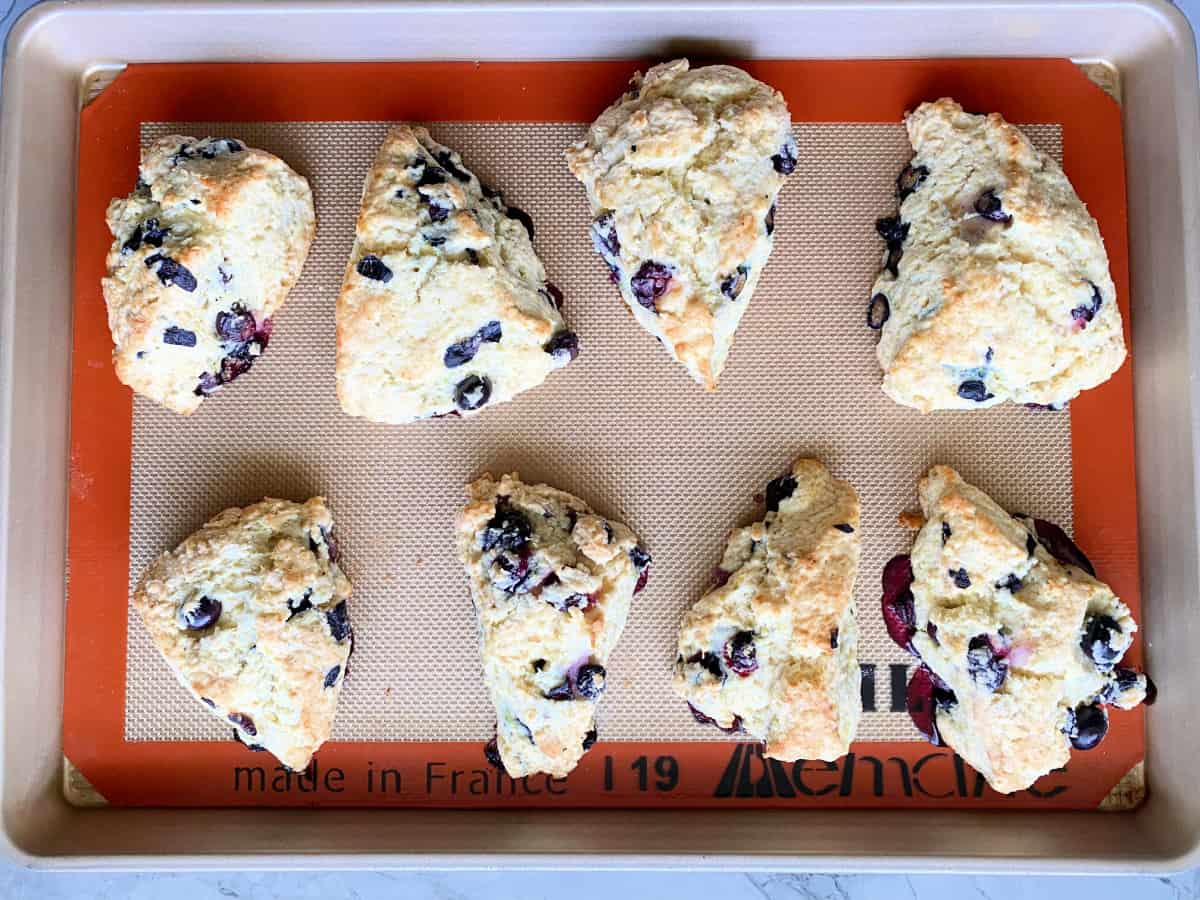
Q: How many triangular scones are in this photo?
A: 8